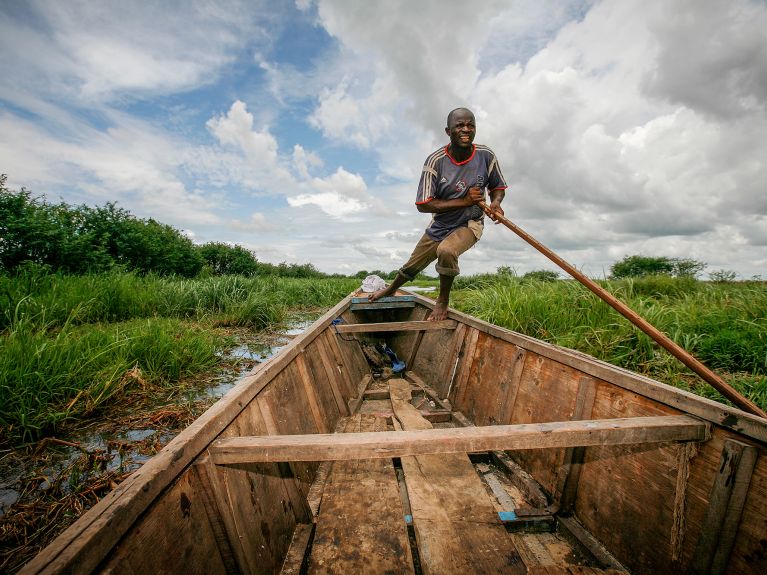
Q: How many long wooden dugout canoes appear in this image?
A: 1